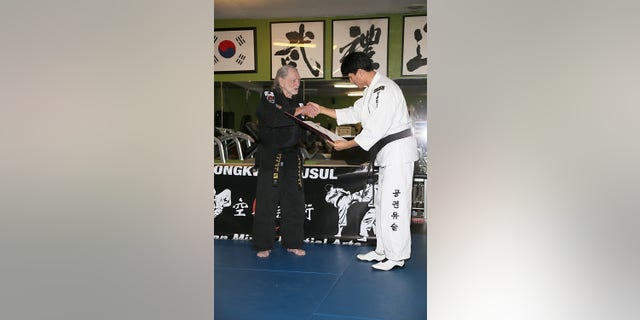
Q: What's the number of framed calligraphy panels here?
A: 3